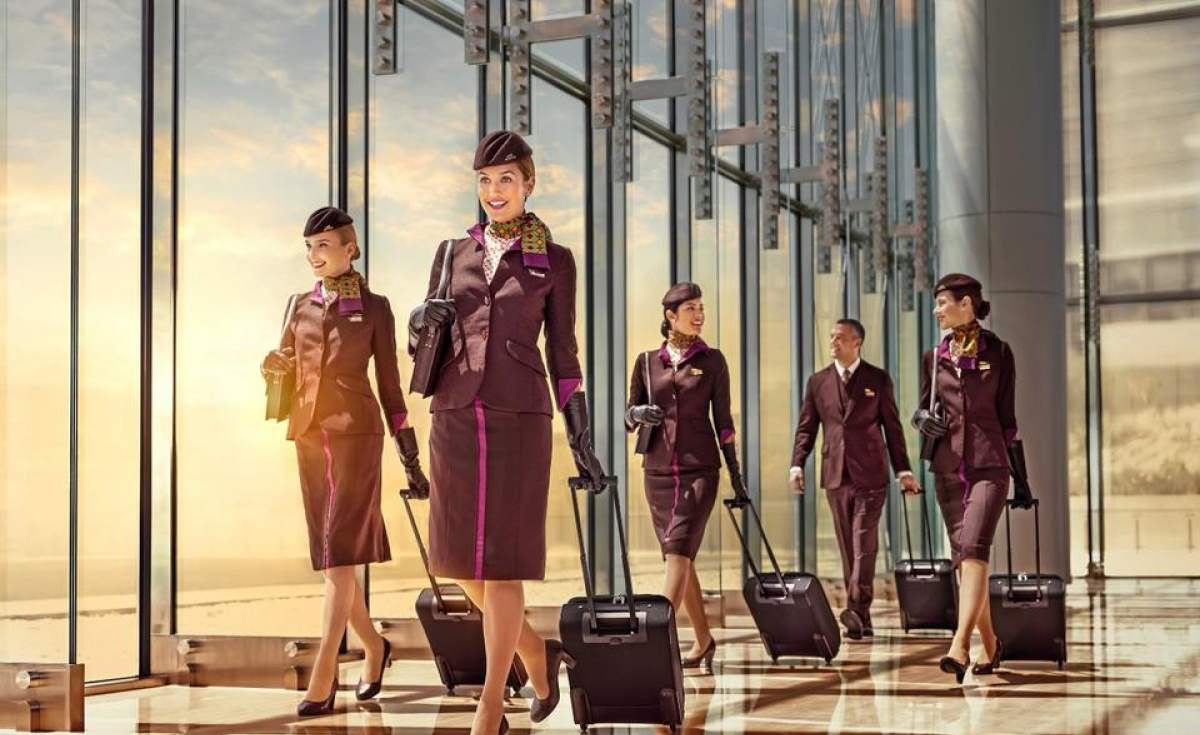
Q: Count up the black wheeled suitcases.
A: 5